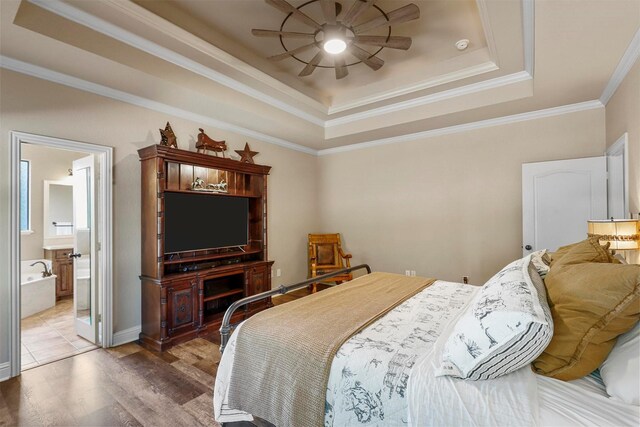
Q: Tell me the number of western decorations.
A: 4